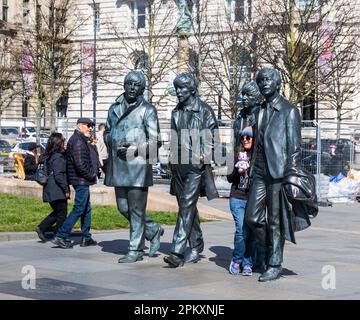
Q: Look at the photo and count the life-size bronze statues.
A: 4